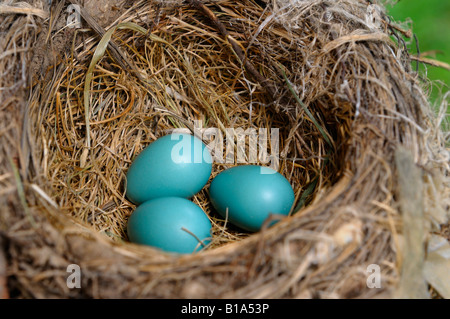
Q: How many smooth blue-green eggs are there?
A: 3